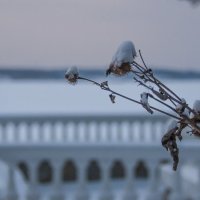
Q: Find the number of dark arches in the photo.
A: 6